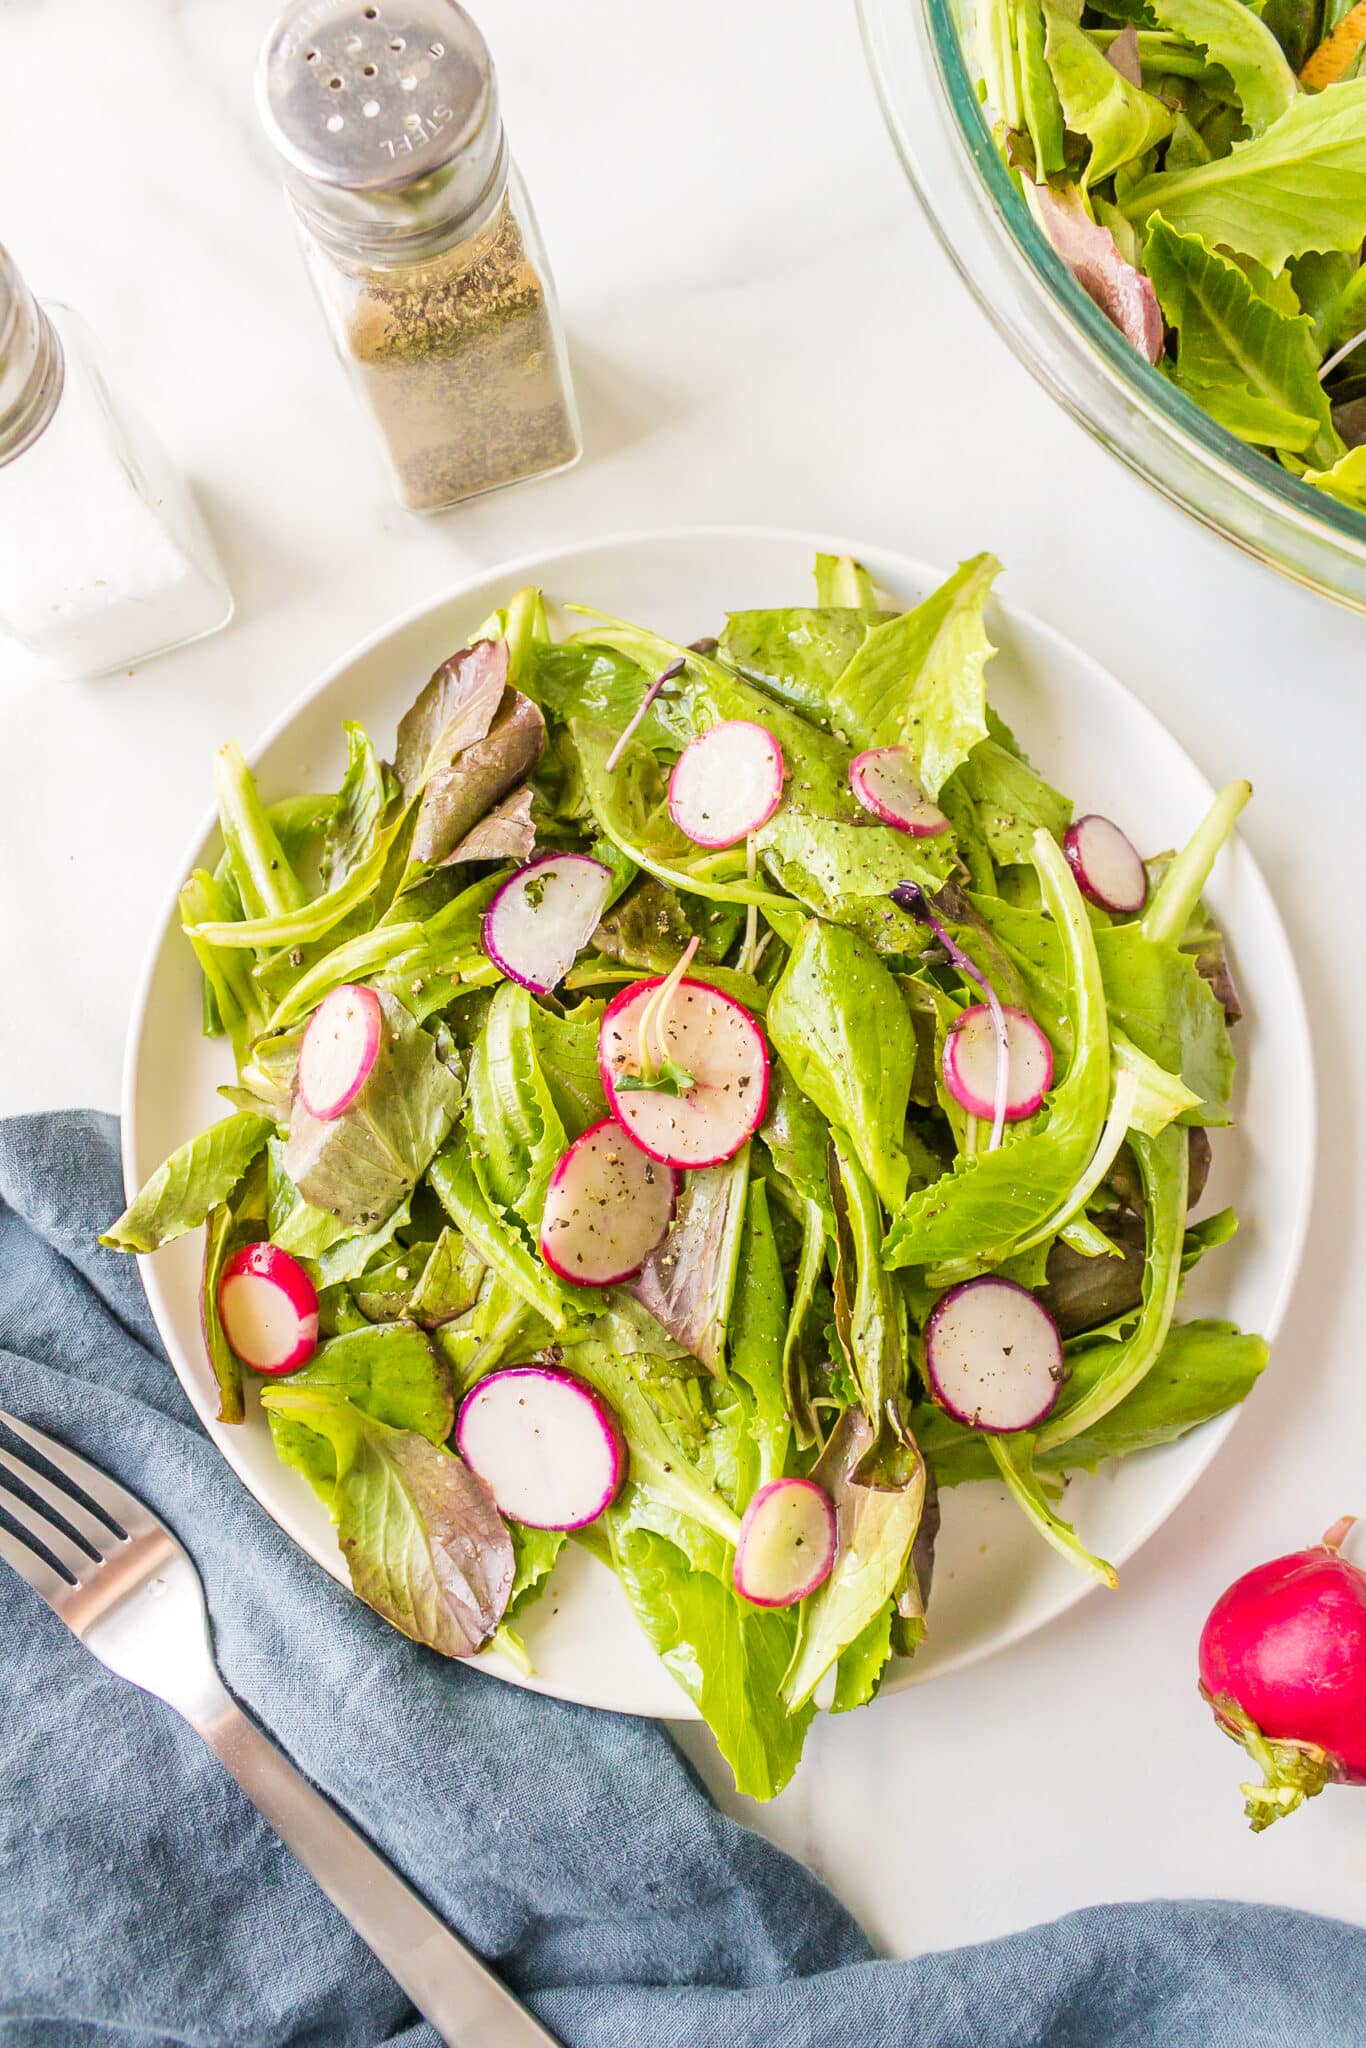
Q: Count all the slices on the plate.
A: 12